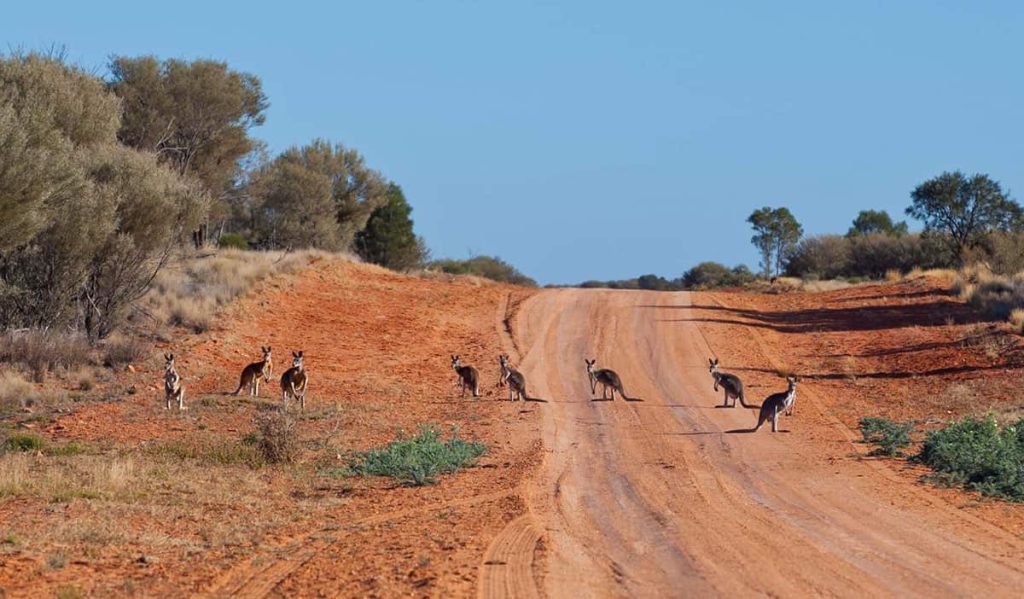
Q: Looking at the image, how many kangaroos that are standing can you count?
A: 8